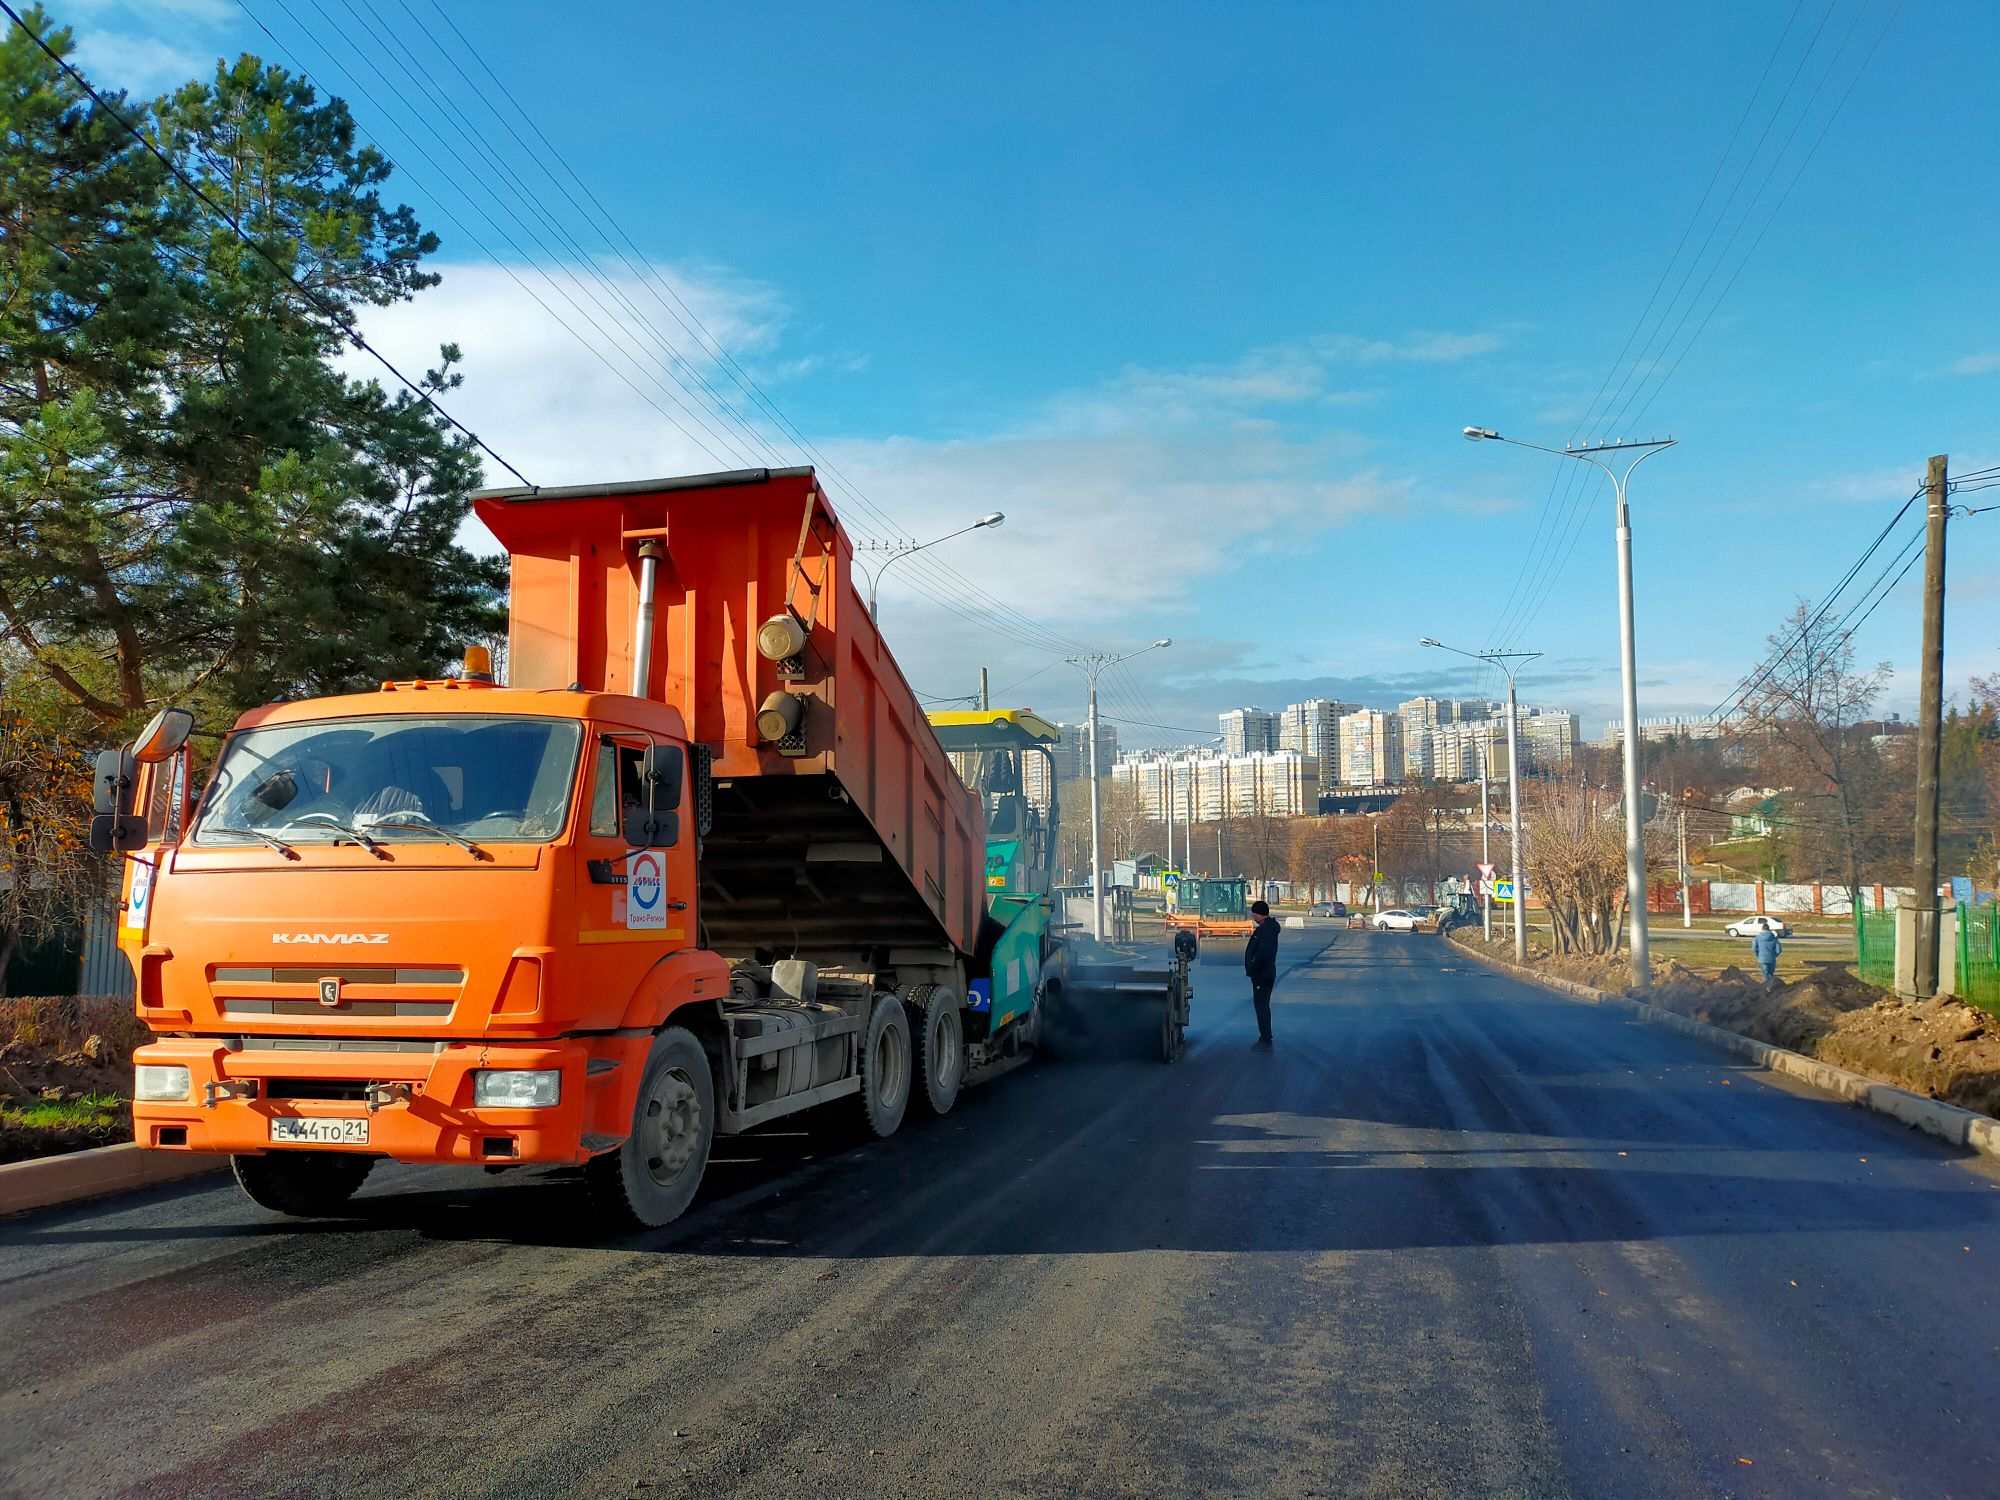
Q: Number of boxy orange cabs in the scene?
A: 1